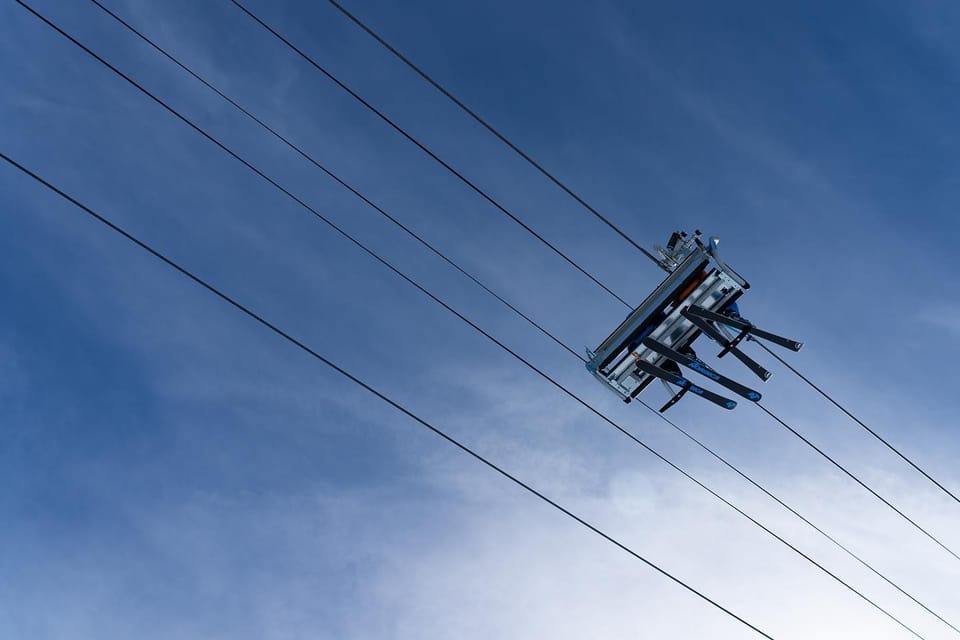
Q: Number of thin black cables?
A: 5